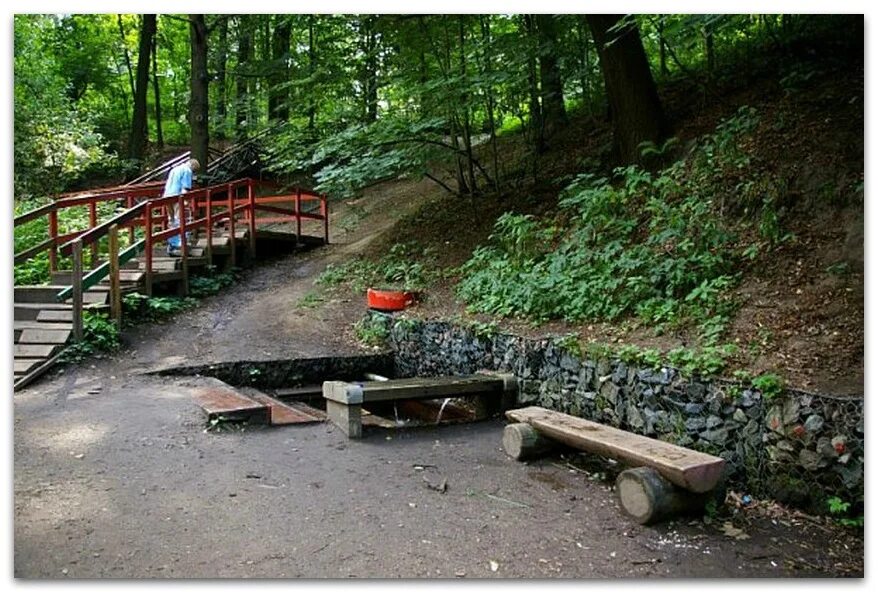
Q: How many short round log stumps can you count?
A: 2